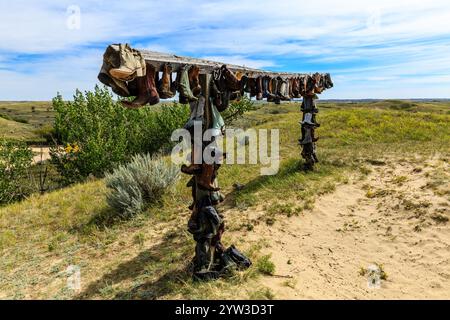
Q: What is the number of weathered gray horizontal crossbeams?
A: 1